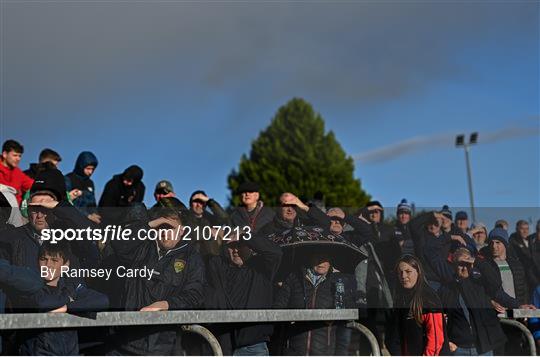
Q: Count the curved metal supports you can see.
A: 3